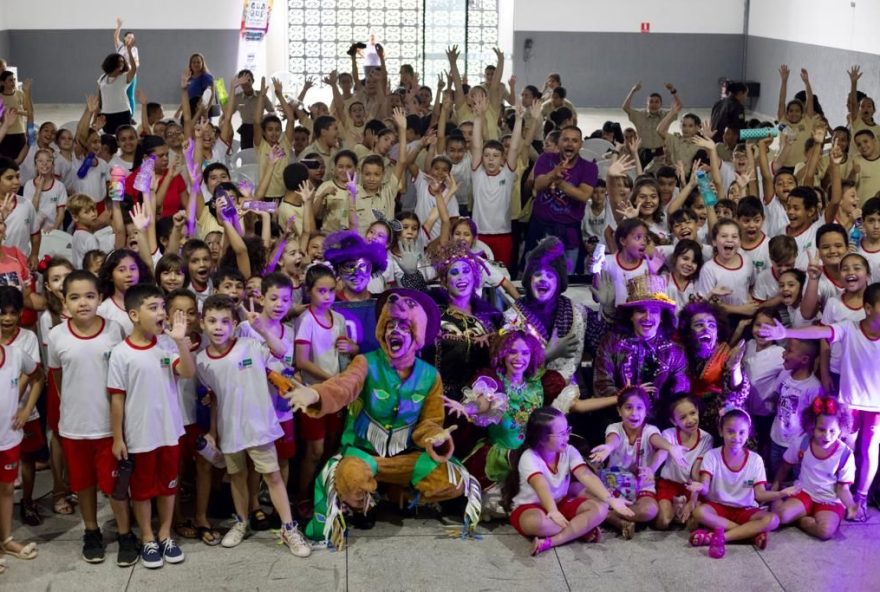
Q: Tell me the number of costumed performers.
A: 7